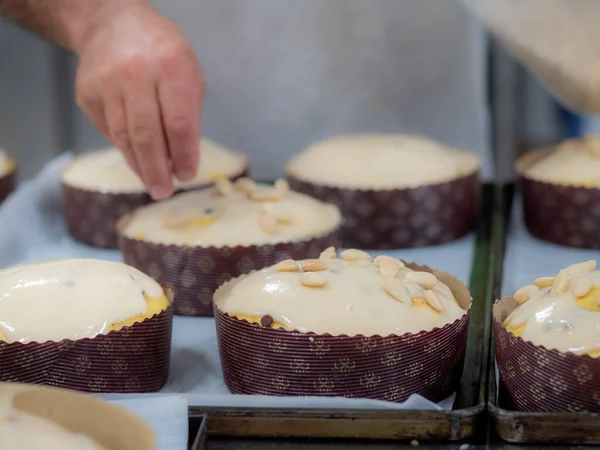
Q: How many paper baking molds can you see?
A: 9